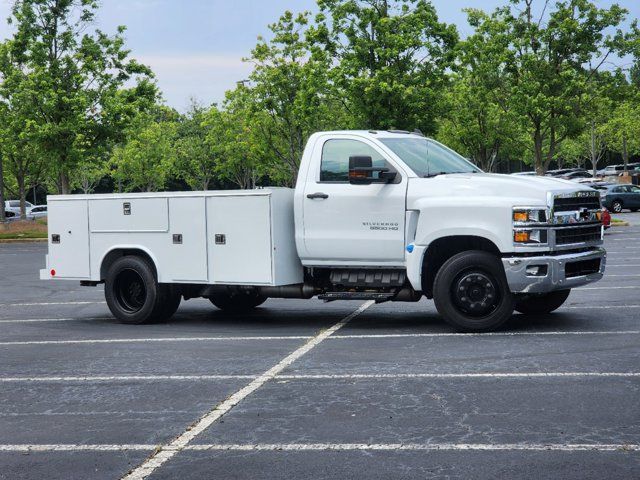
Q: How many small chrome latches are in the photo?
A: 4